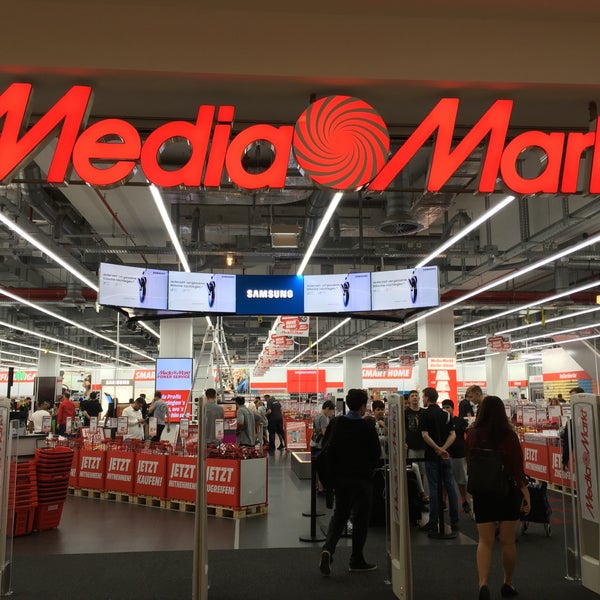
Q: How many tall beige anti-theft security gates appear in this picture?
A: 4